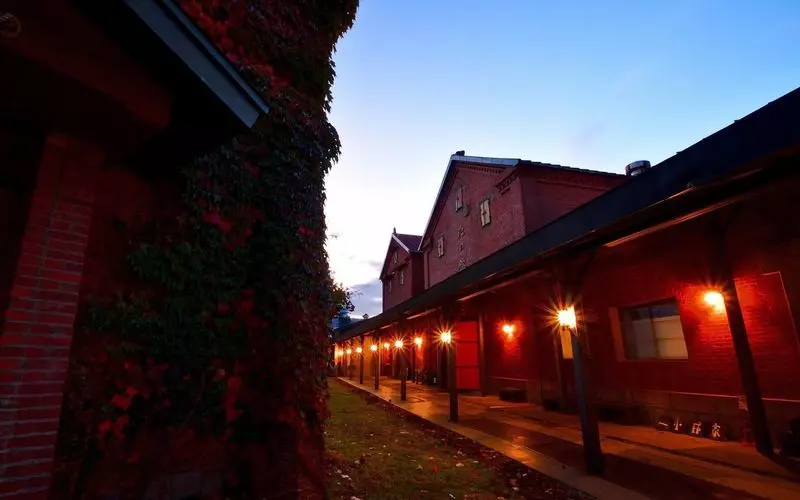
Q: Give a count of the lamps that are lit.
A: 11